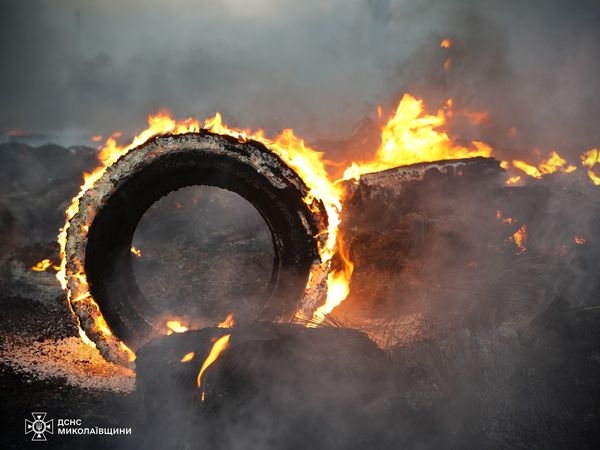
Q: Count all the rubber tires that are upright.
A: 1